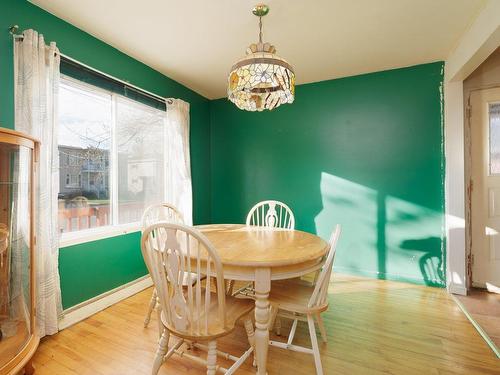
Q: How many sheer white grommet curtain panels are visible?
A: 2